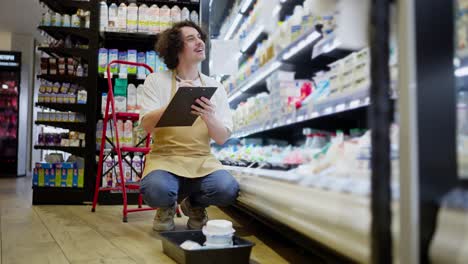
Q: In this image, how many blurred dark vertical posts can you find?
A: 2